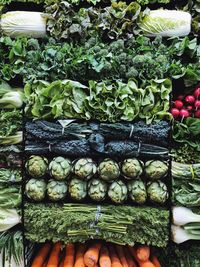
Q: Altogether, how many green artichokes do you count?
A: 13